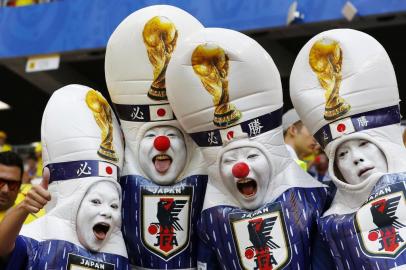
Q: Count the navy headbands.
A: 4